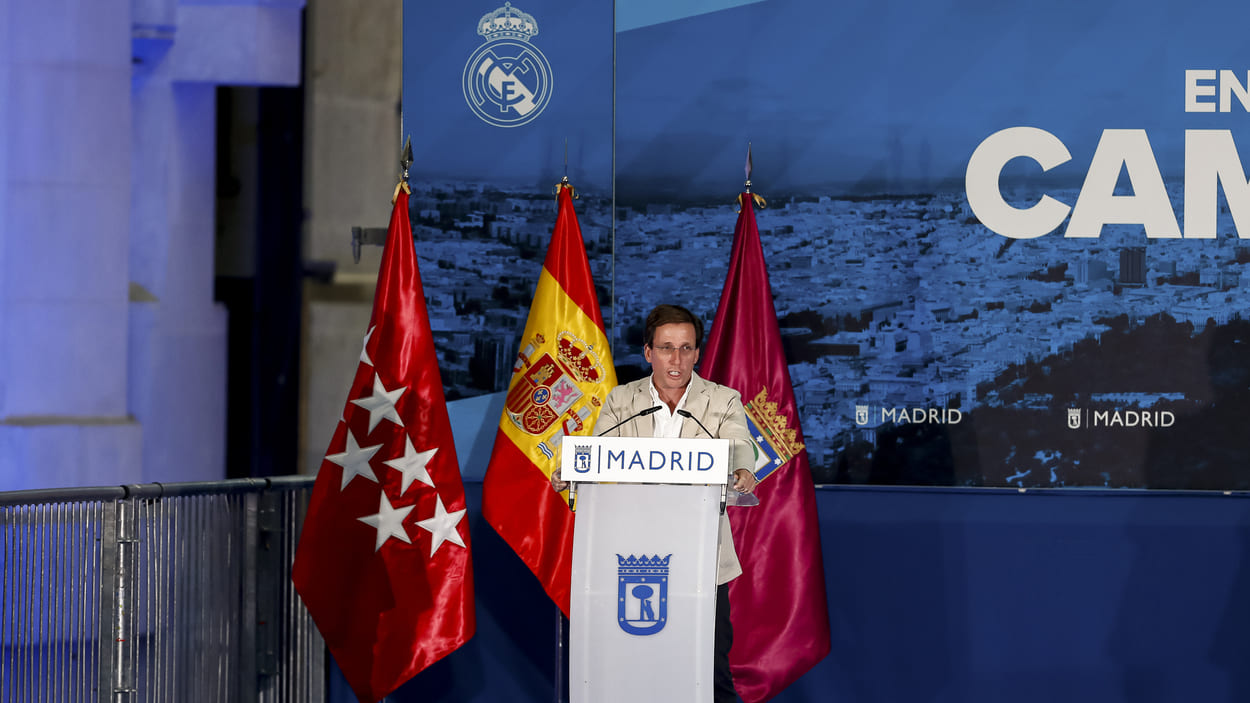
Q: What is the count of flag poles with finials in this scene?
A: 3